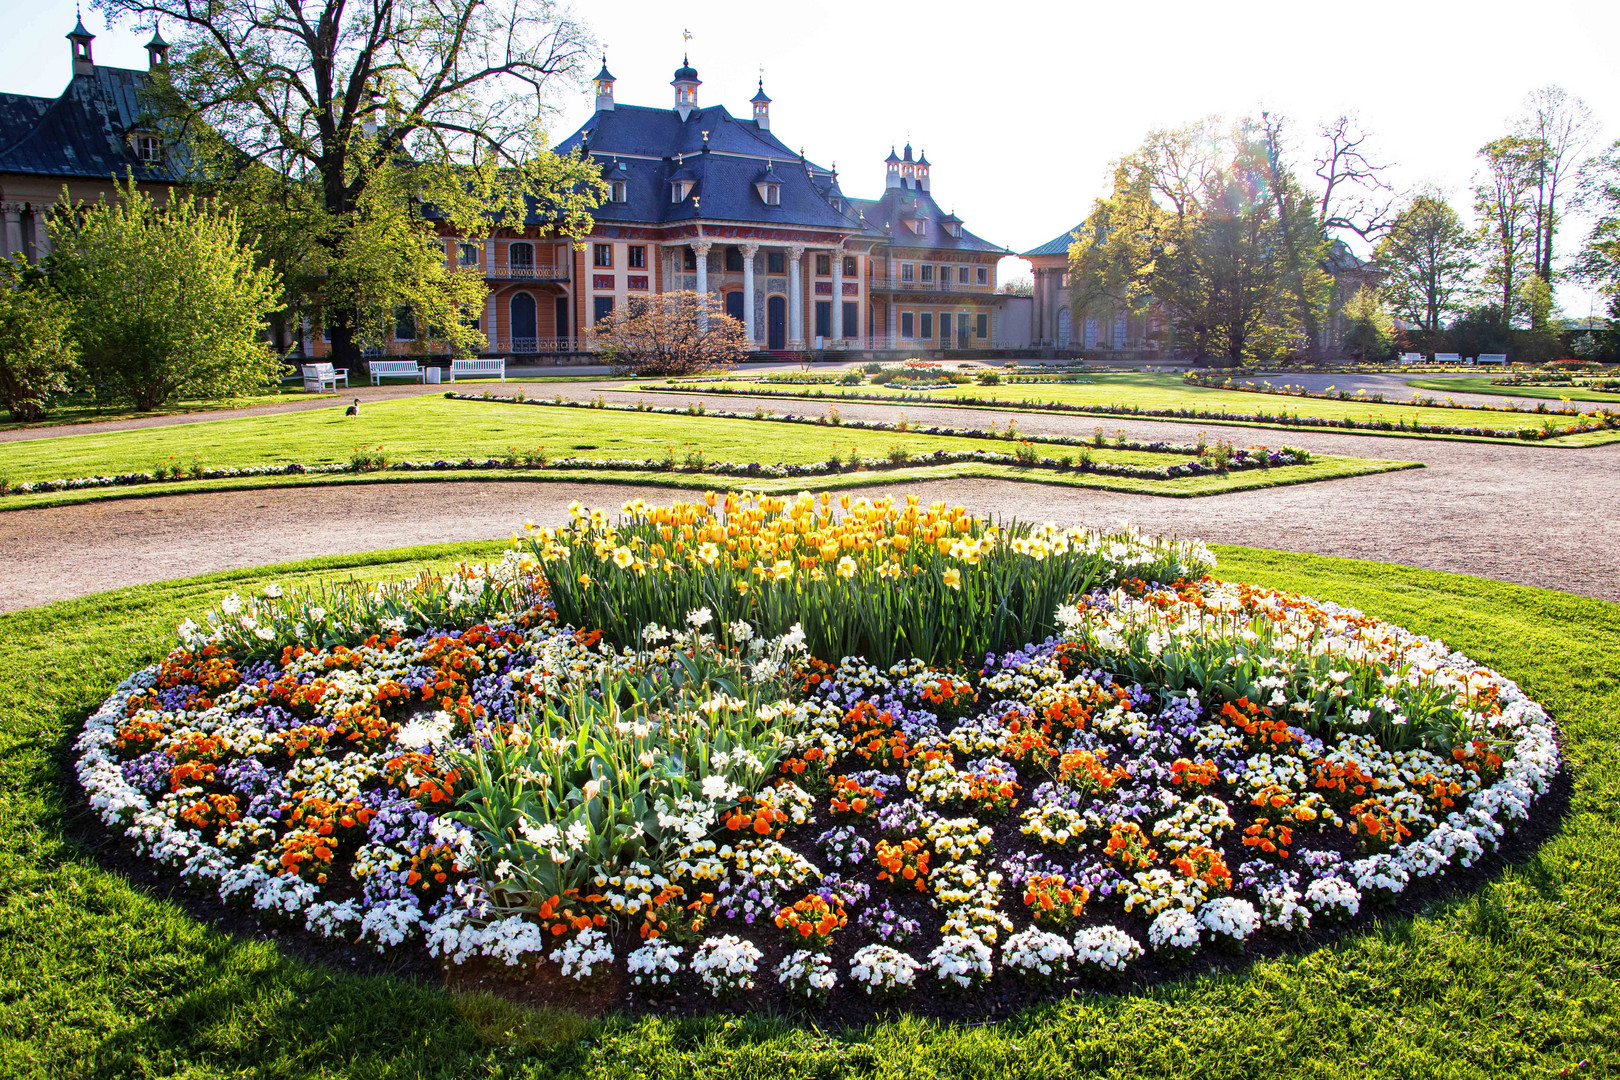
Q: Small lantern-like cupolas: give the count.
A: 8